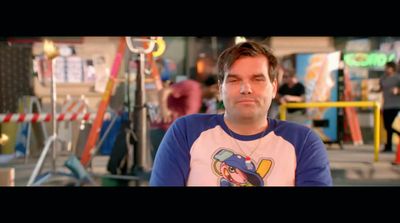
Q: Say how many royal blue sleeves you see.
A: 2